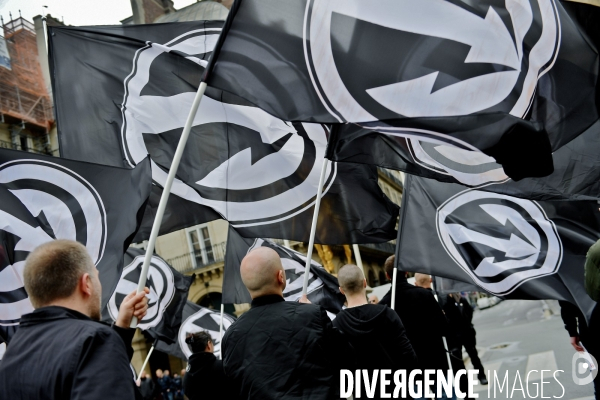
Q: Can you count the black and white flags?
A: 8